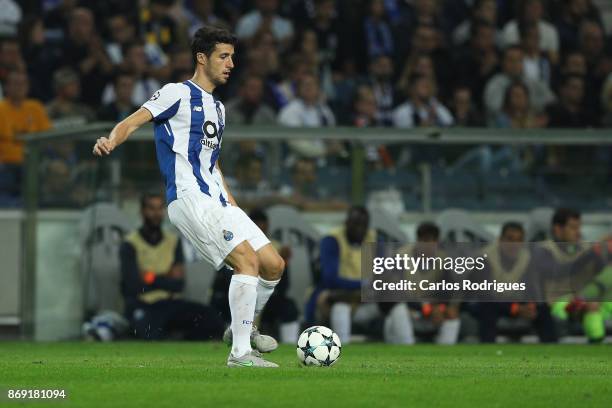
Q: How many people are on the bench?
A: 6